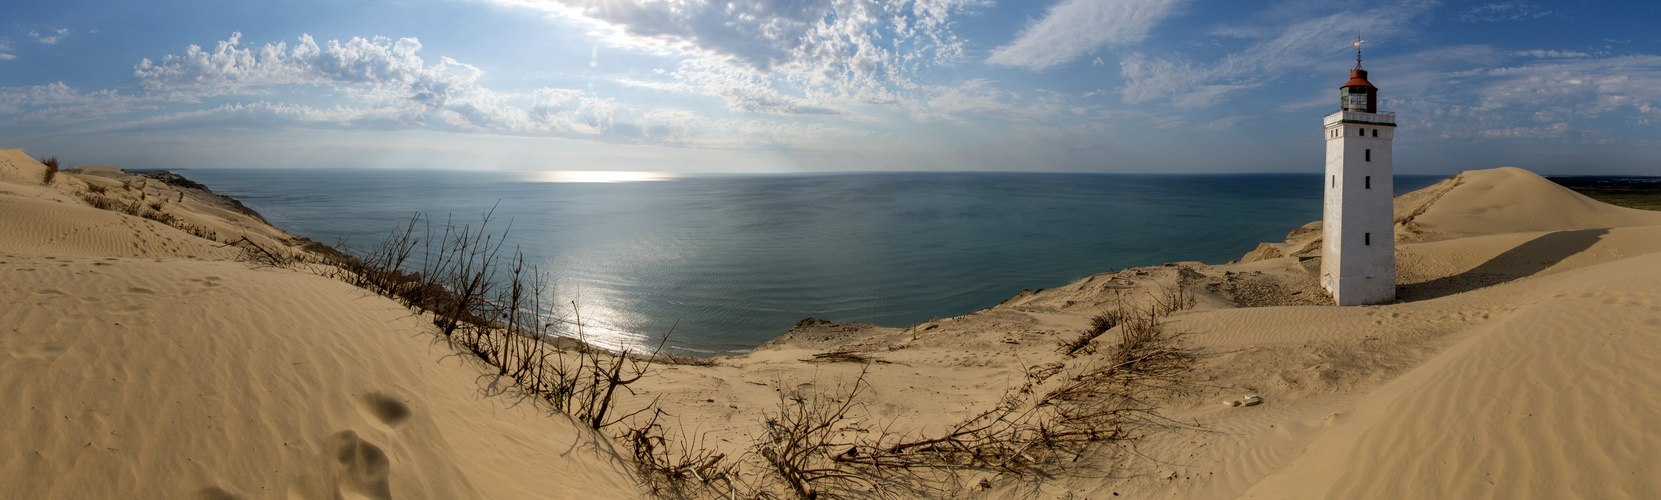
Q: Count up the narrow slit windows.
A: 4